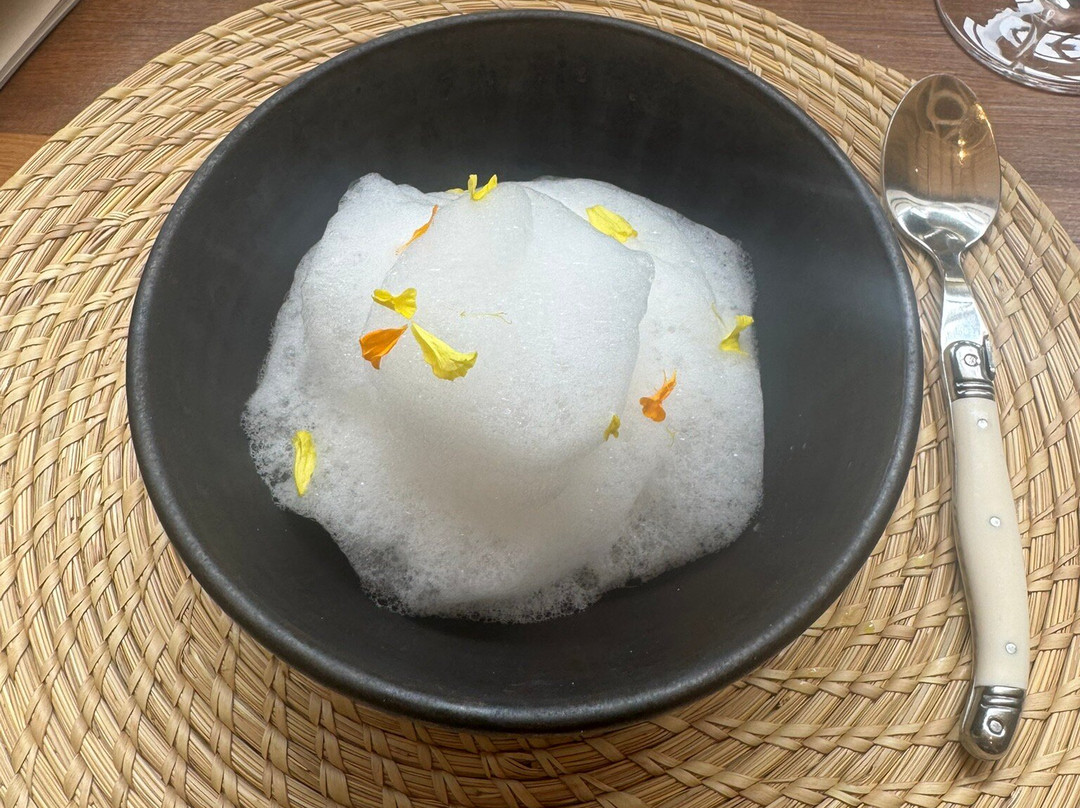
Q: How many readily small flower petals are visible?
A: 10